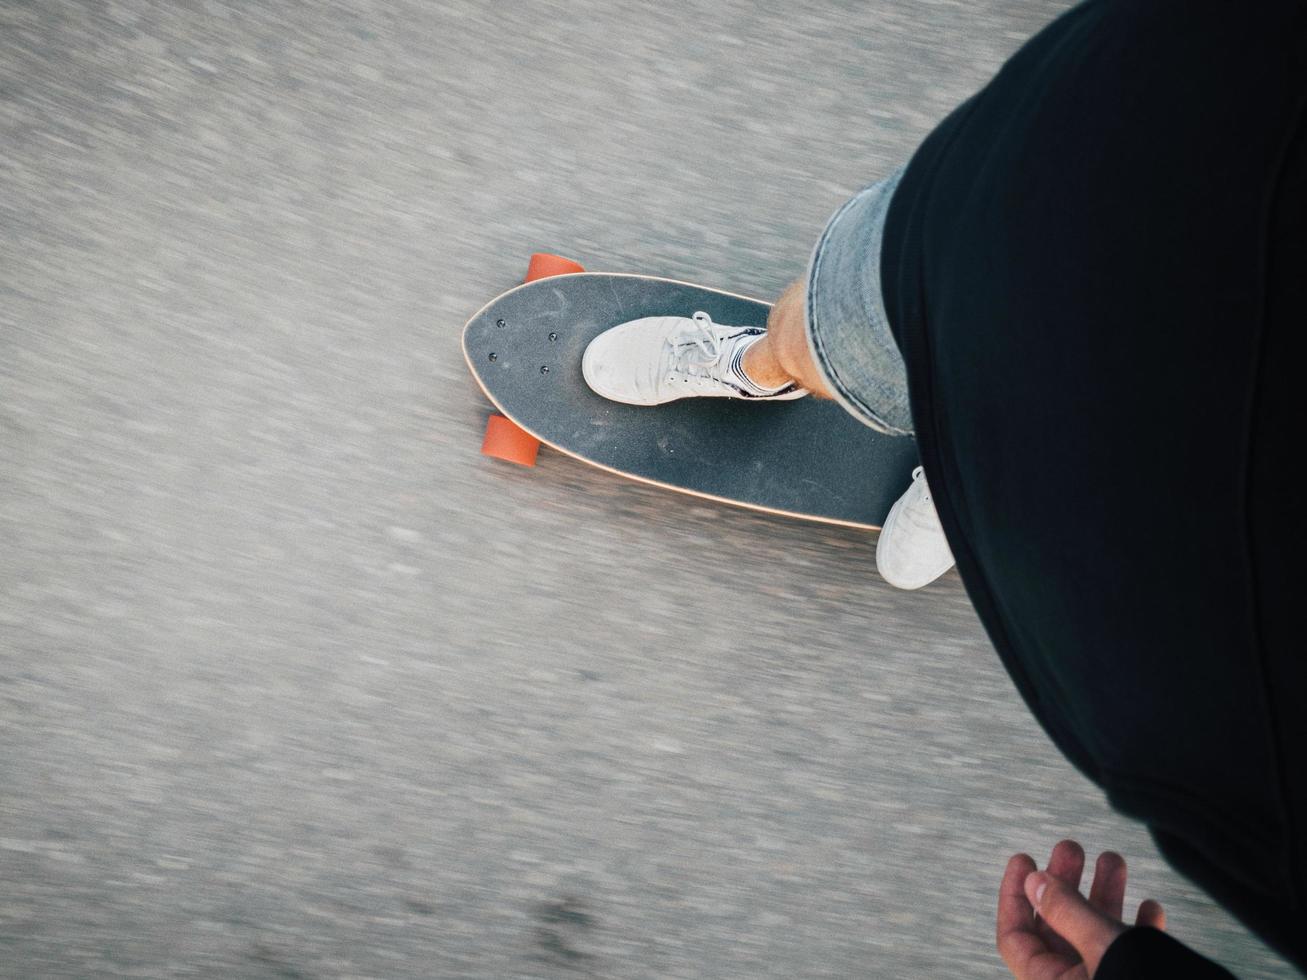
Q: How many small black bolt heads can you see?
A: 4